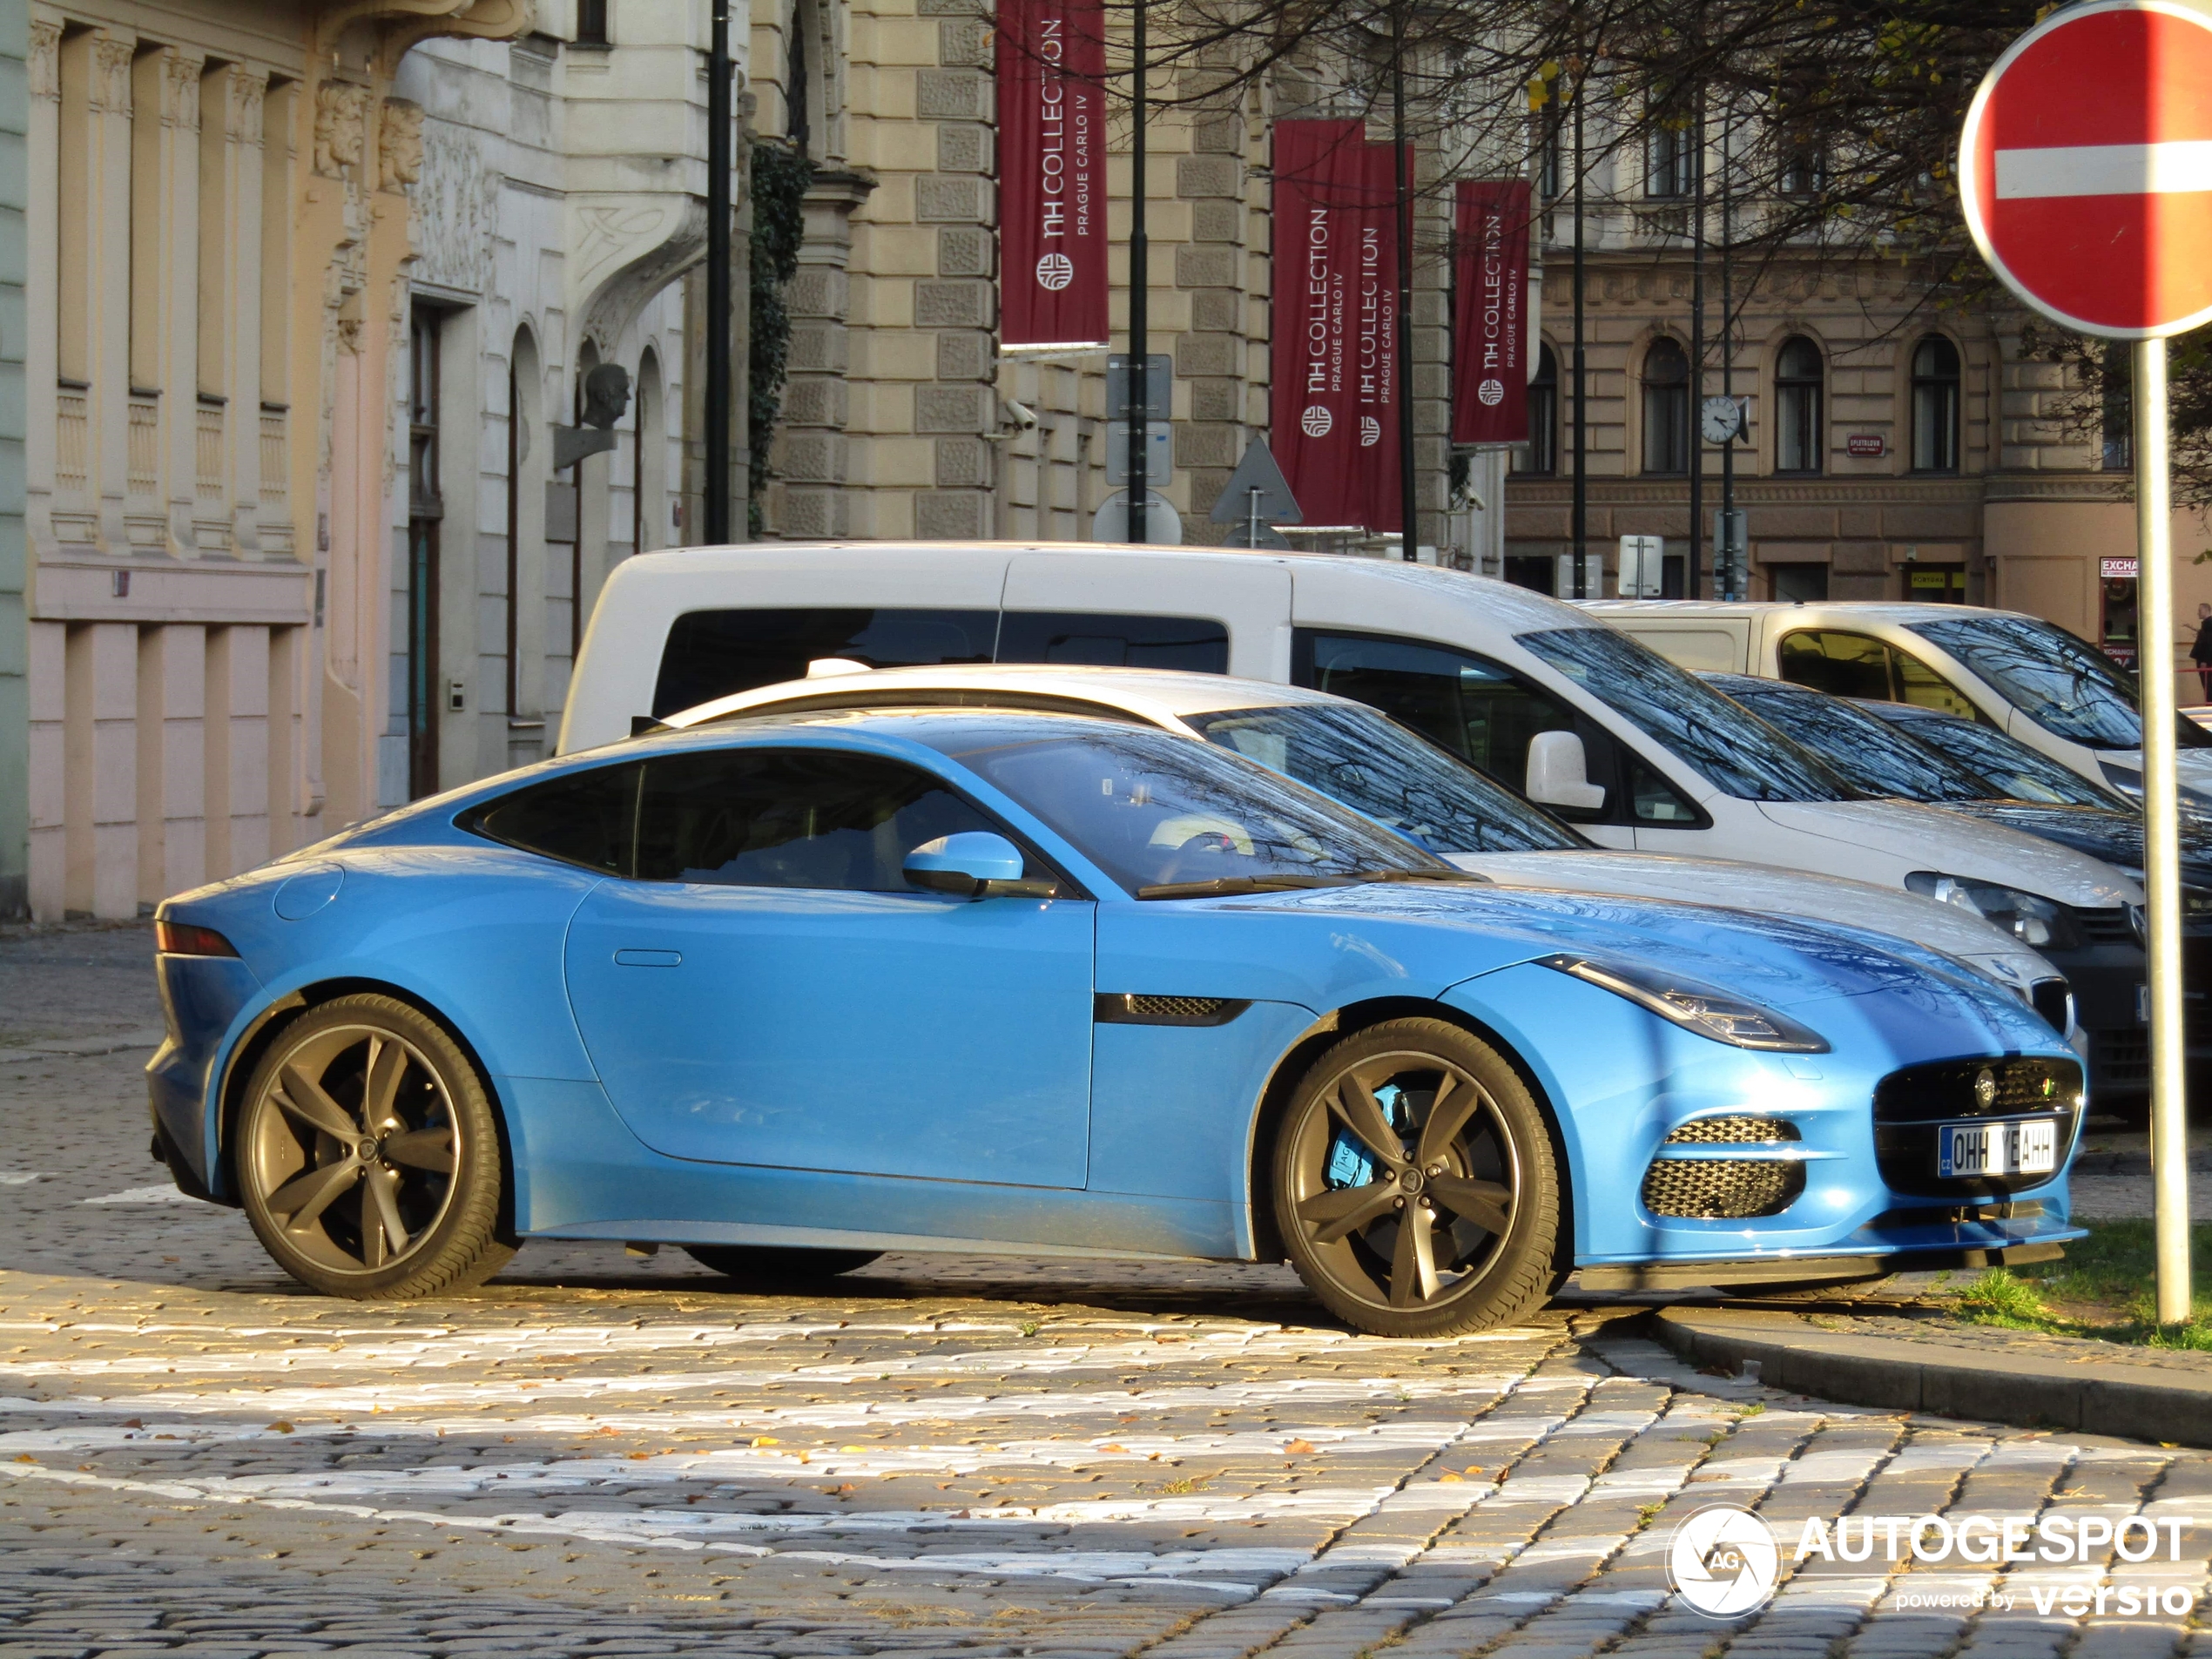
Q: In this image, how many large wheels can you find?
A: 2